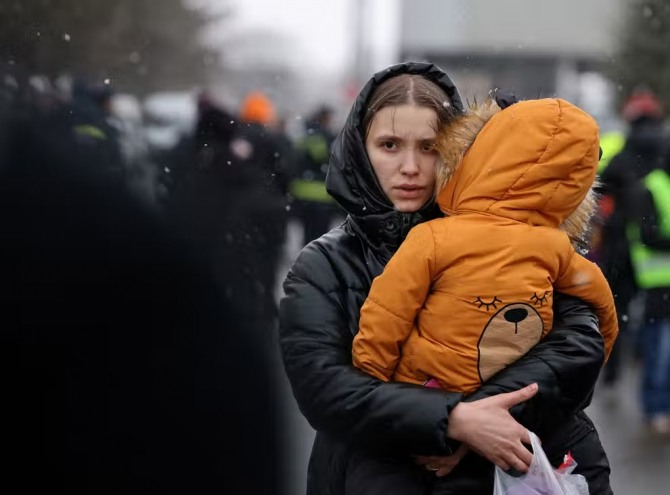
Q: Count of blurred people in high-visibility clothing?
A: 4